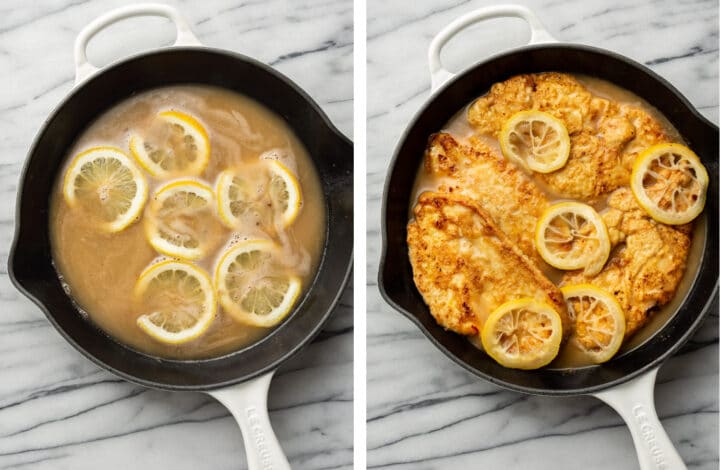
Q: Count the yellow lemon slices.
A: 11